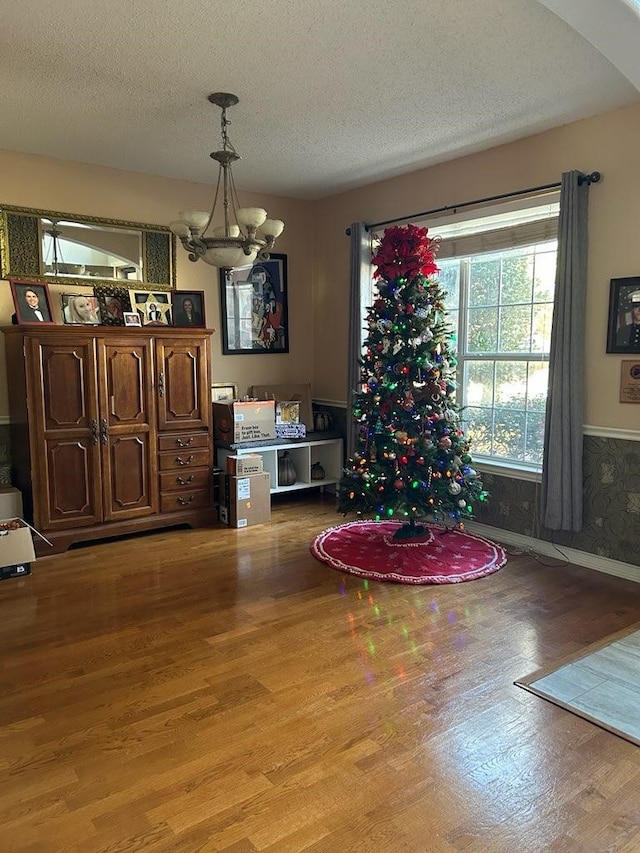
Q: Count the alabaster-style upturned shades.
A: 5